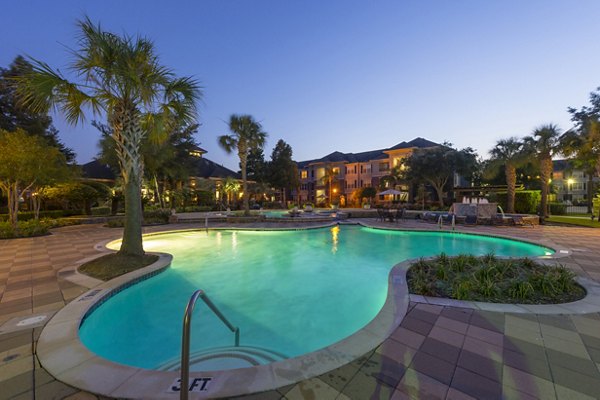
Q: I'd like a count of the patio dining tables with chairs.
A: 1